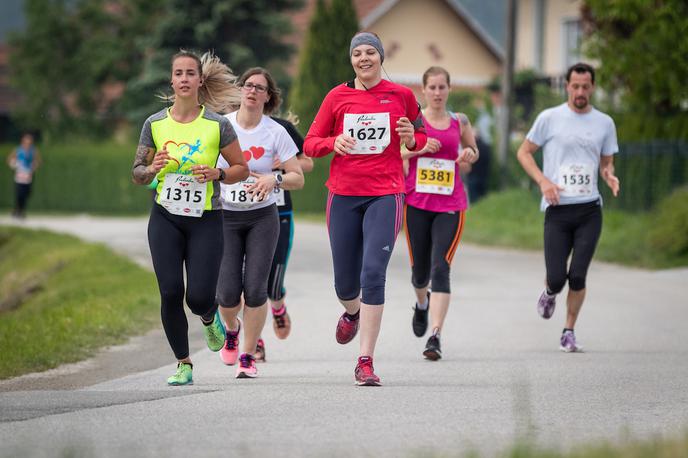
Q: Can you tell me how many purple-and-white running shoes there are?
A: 2